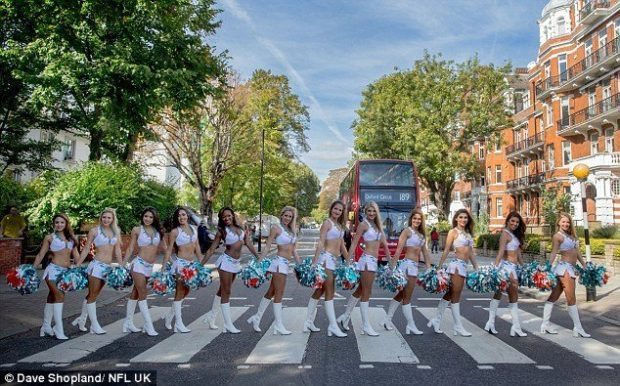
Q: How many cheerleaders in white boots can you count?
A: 12